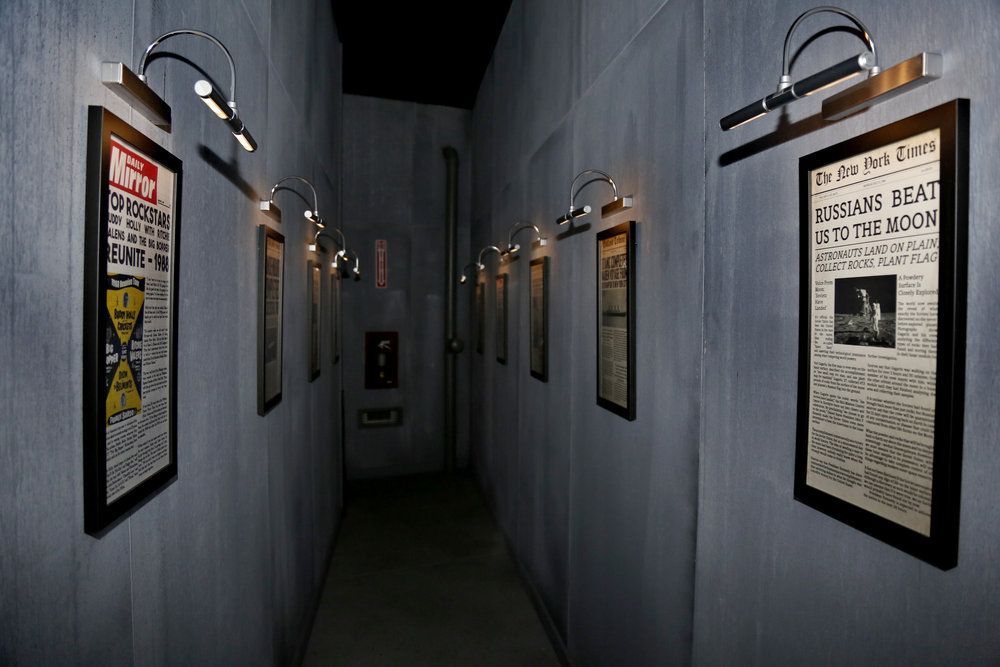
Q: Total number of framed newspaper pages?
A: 9